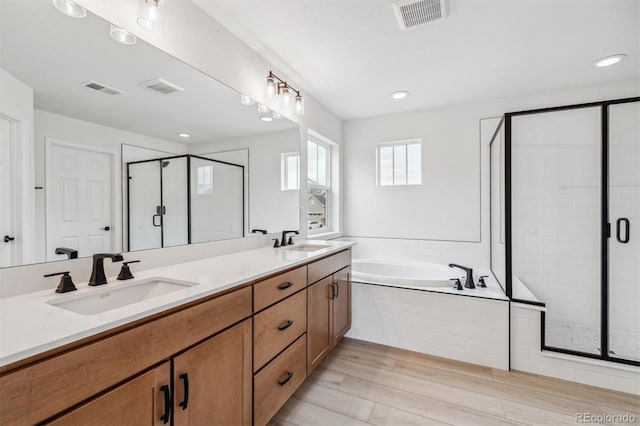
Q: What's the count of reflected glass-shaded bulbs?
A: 5